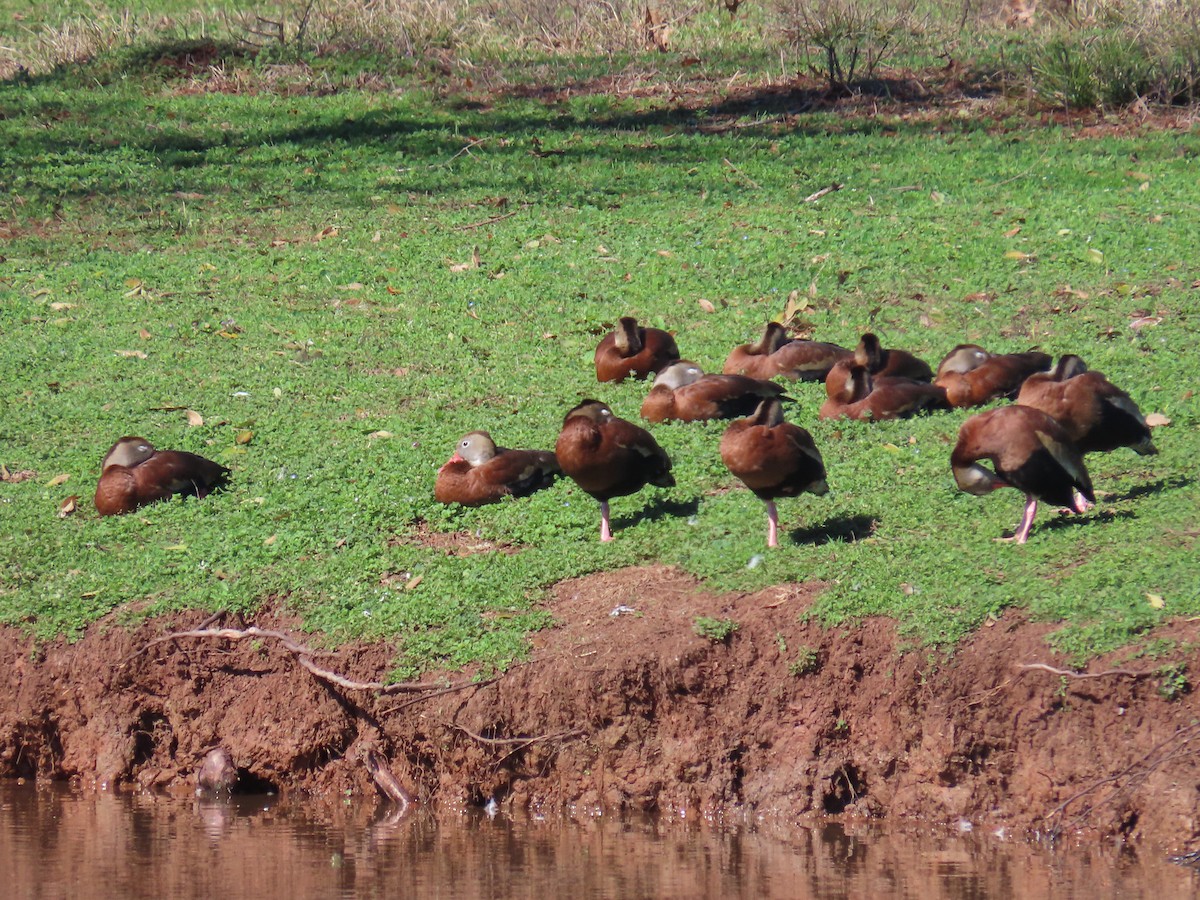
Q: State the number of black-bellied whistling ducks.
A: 12